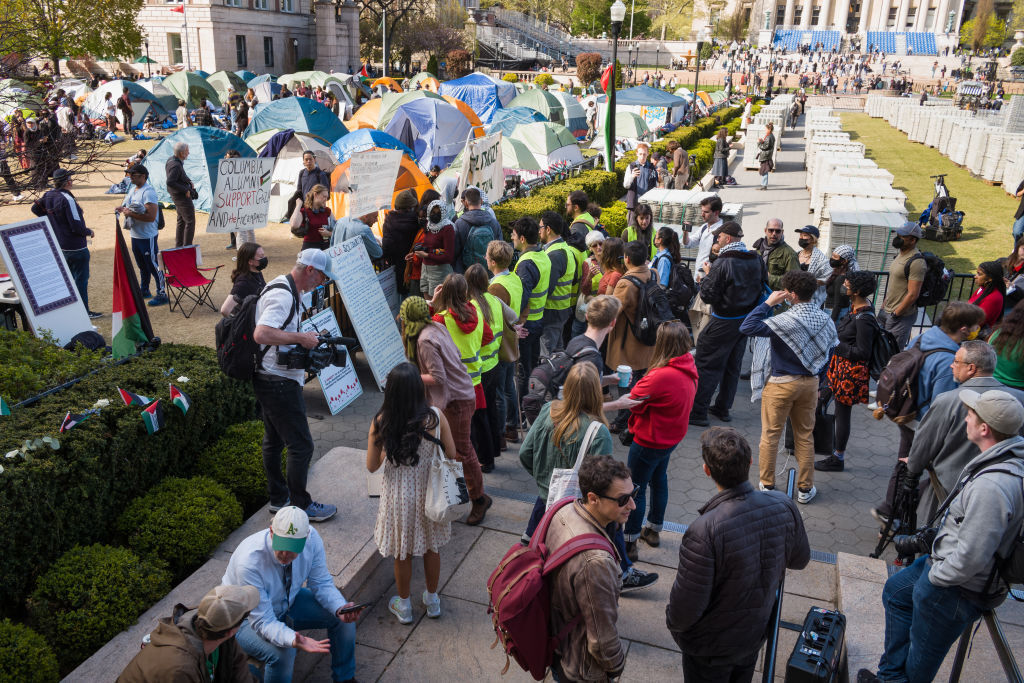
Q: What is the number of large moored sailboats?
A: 0